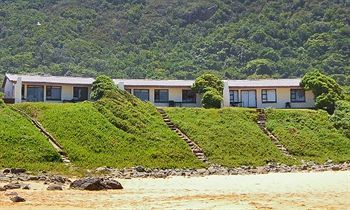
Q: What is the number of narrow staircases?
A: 3